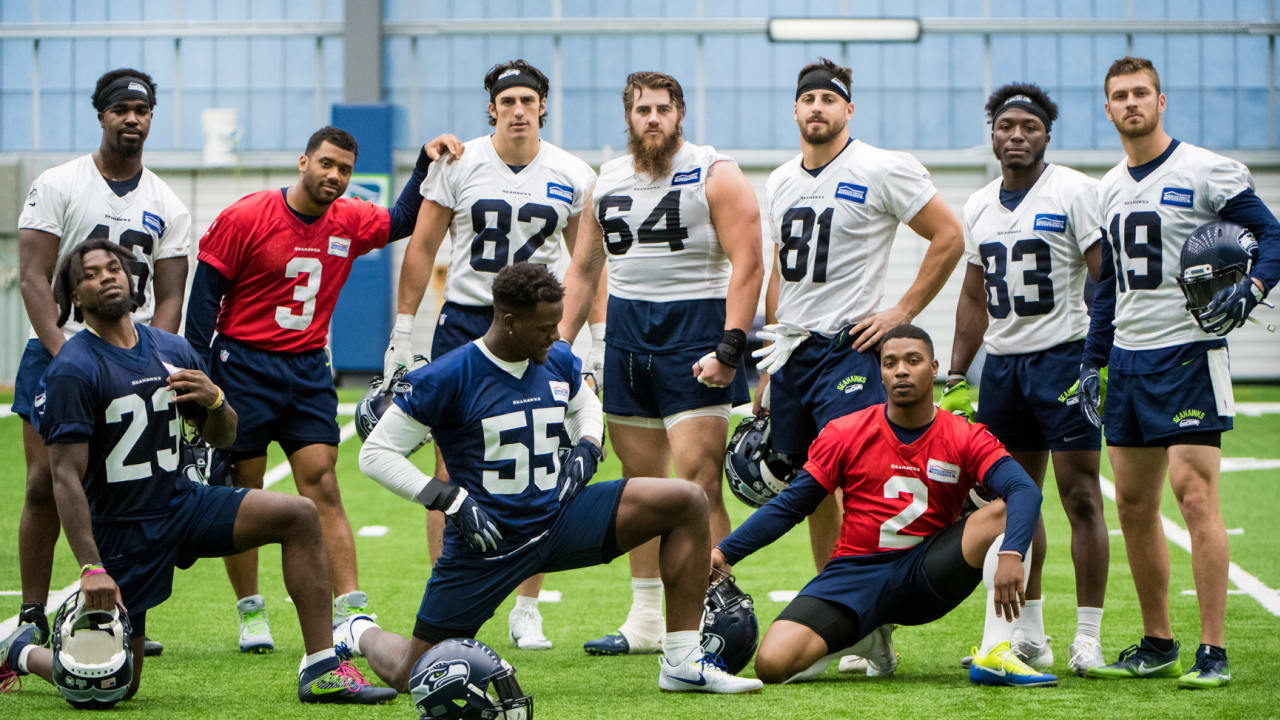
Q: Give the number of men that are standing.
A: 7